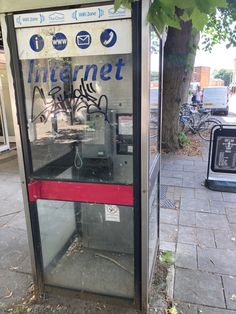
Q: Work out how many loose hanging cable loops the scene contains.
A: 1